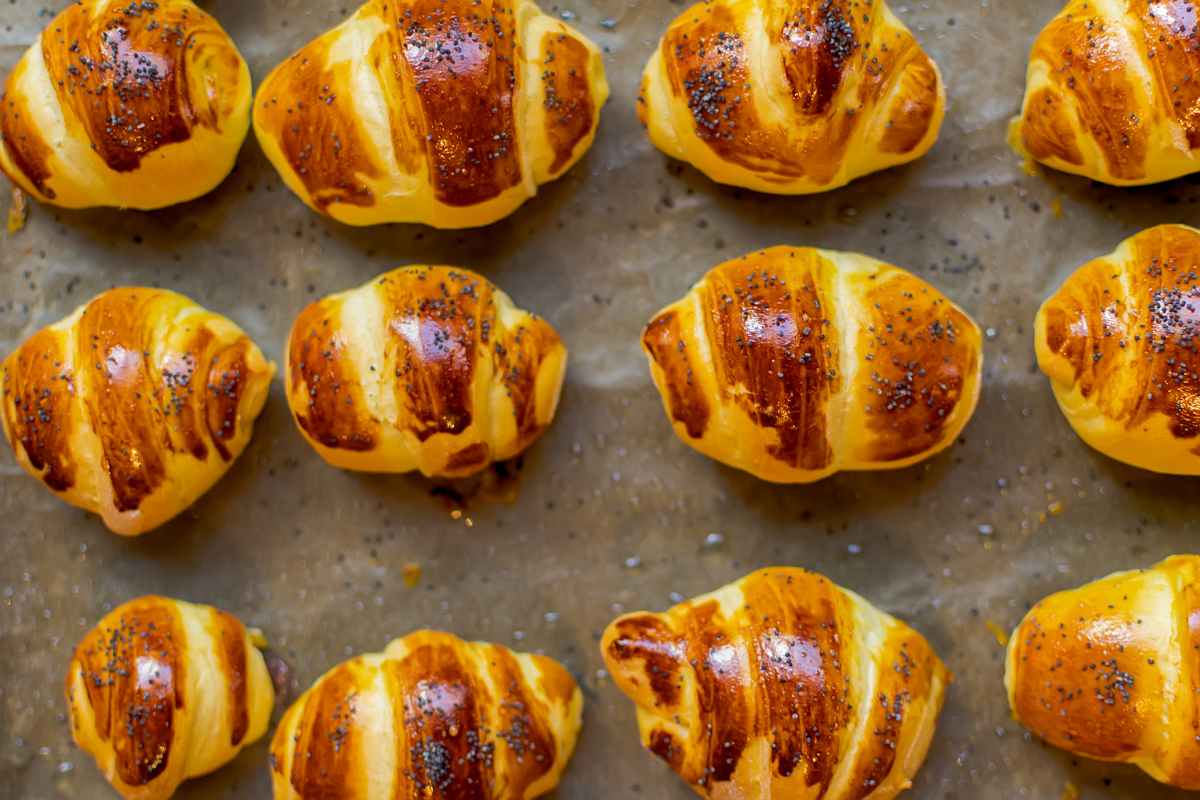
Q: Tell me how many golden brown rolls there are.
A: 12